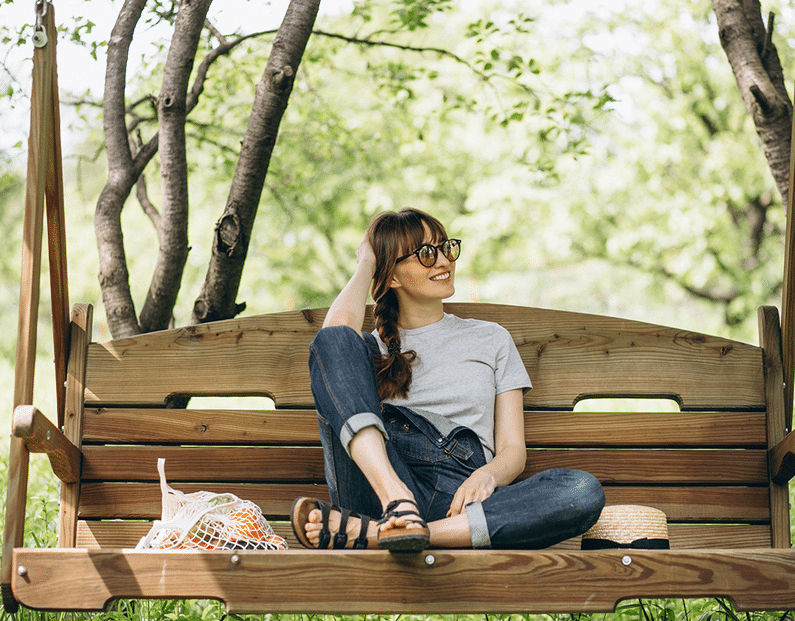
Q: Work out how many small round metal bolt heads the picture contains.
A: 4